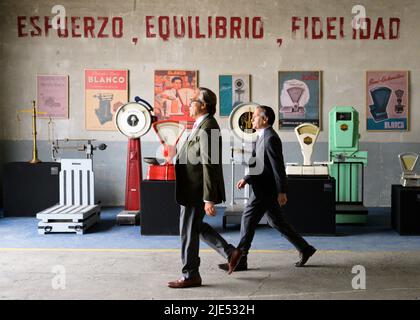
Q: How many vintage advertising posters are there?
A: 6